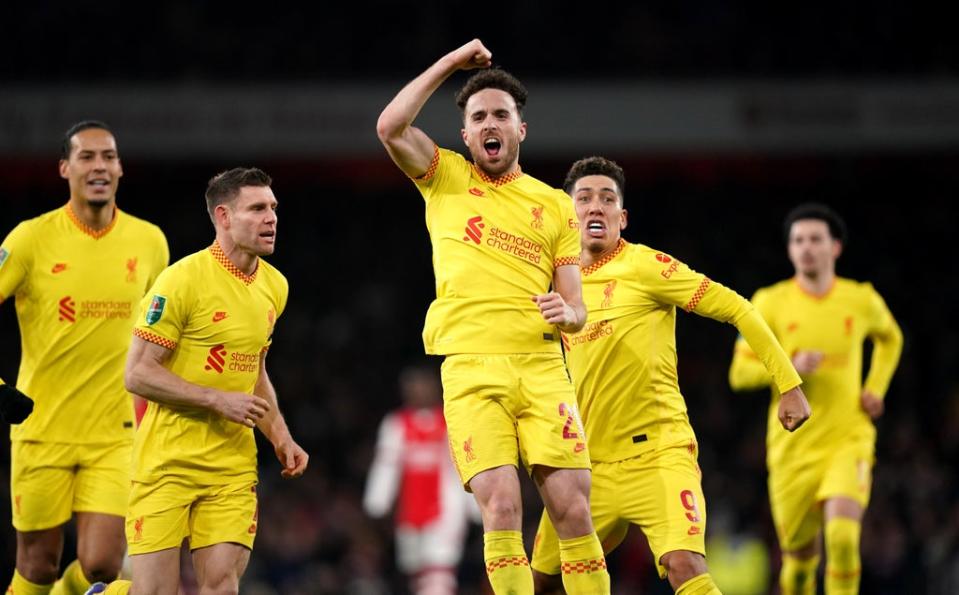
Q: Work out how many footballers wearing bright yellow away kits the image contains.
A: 5